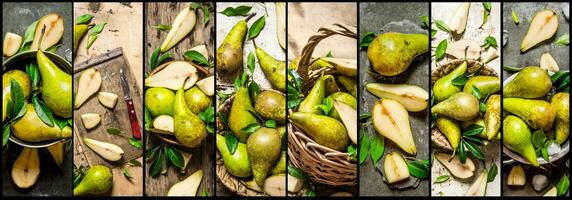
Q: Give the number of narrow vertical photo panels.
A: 8